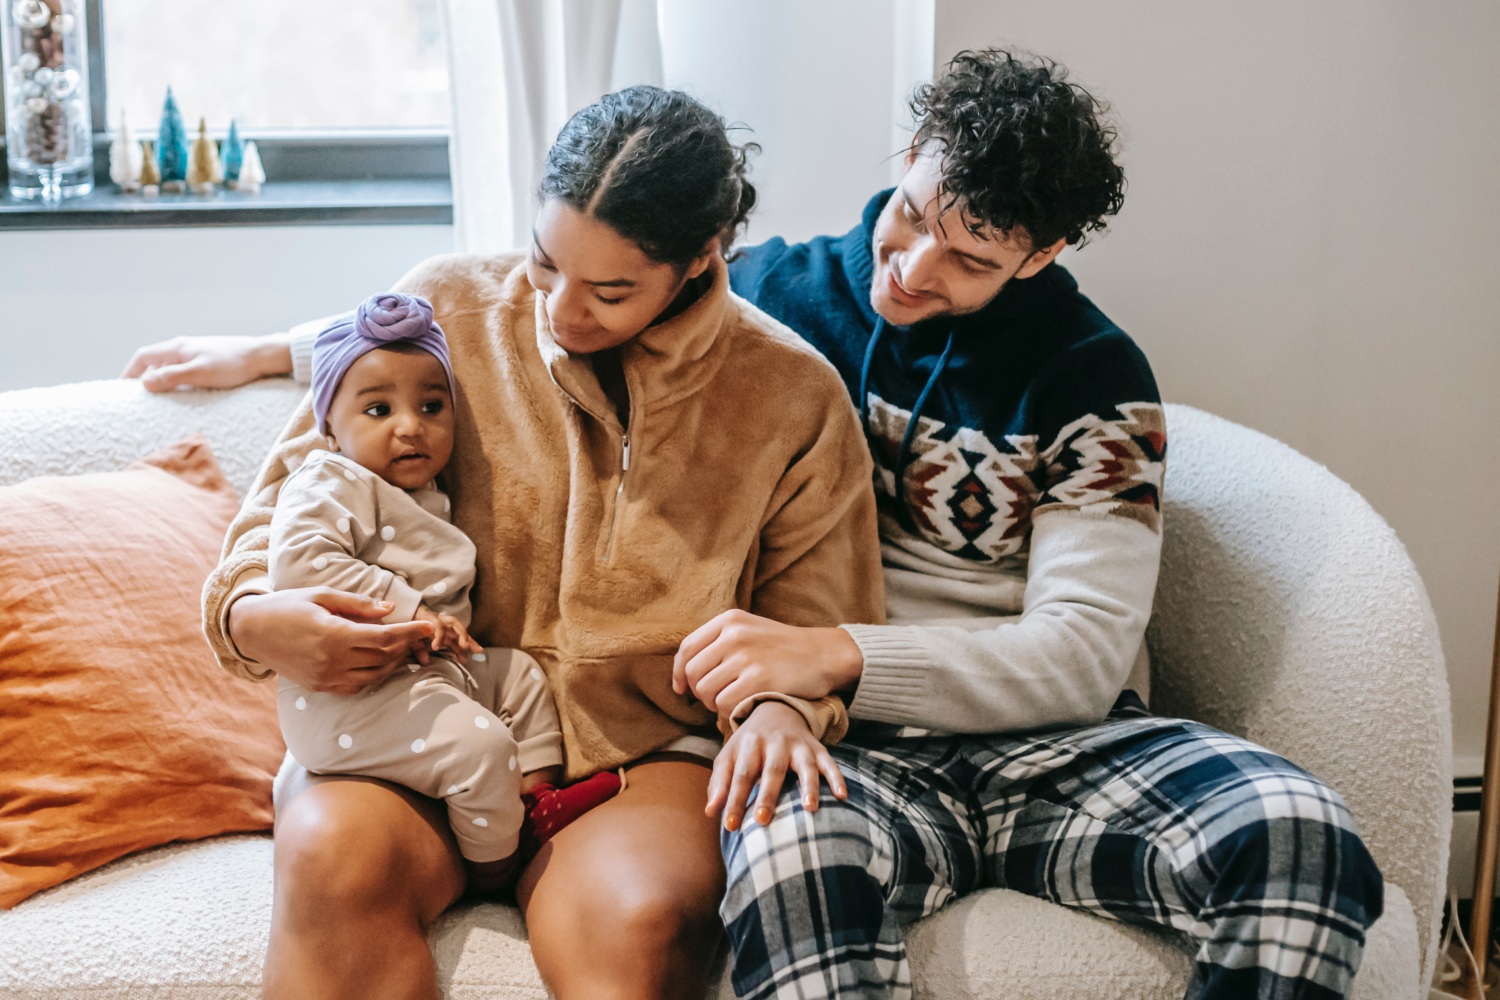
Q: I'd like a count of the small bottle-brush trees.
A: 6